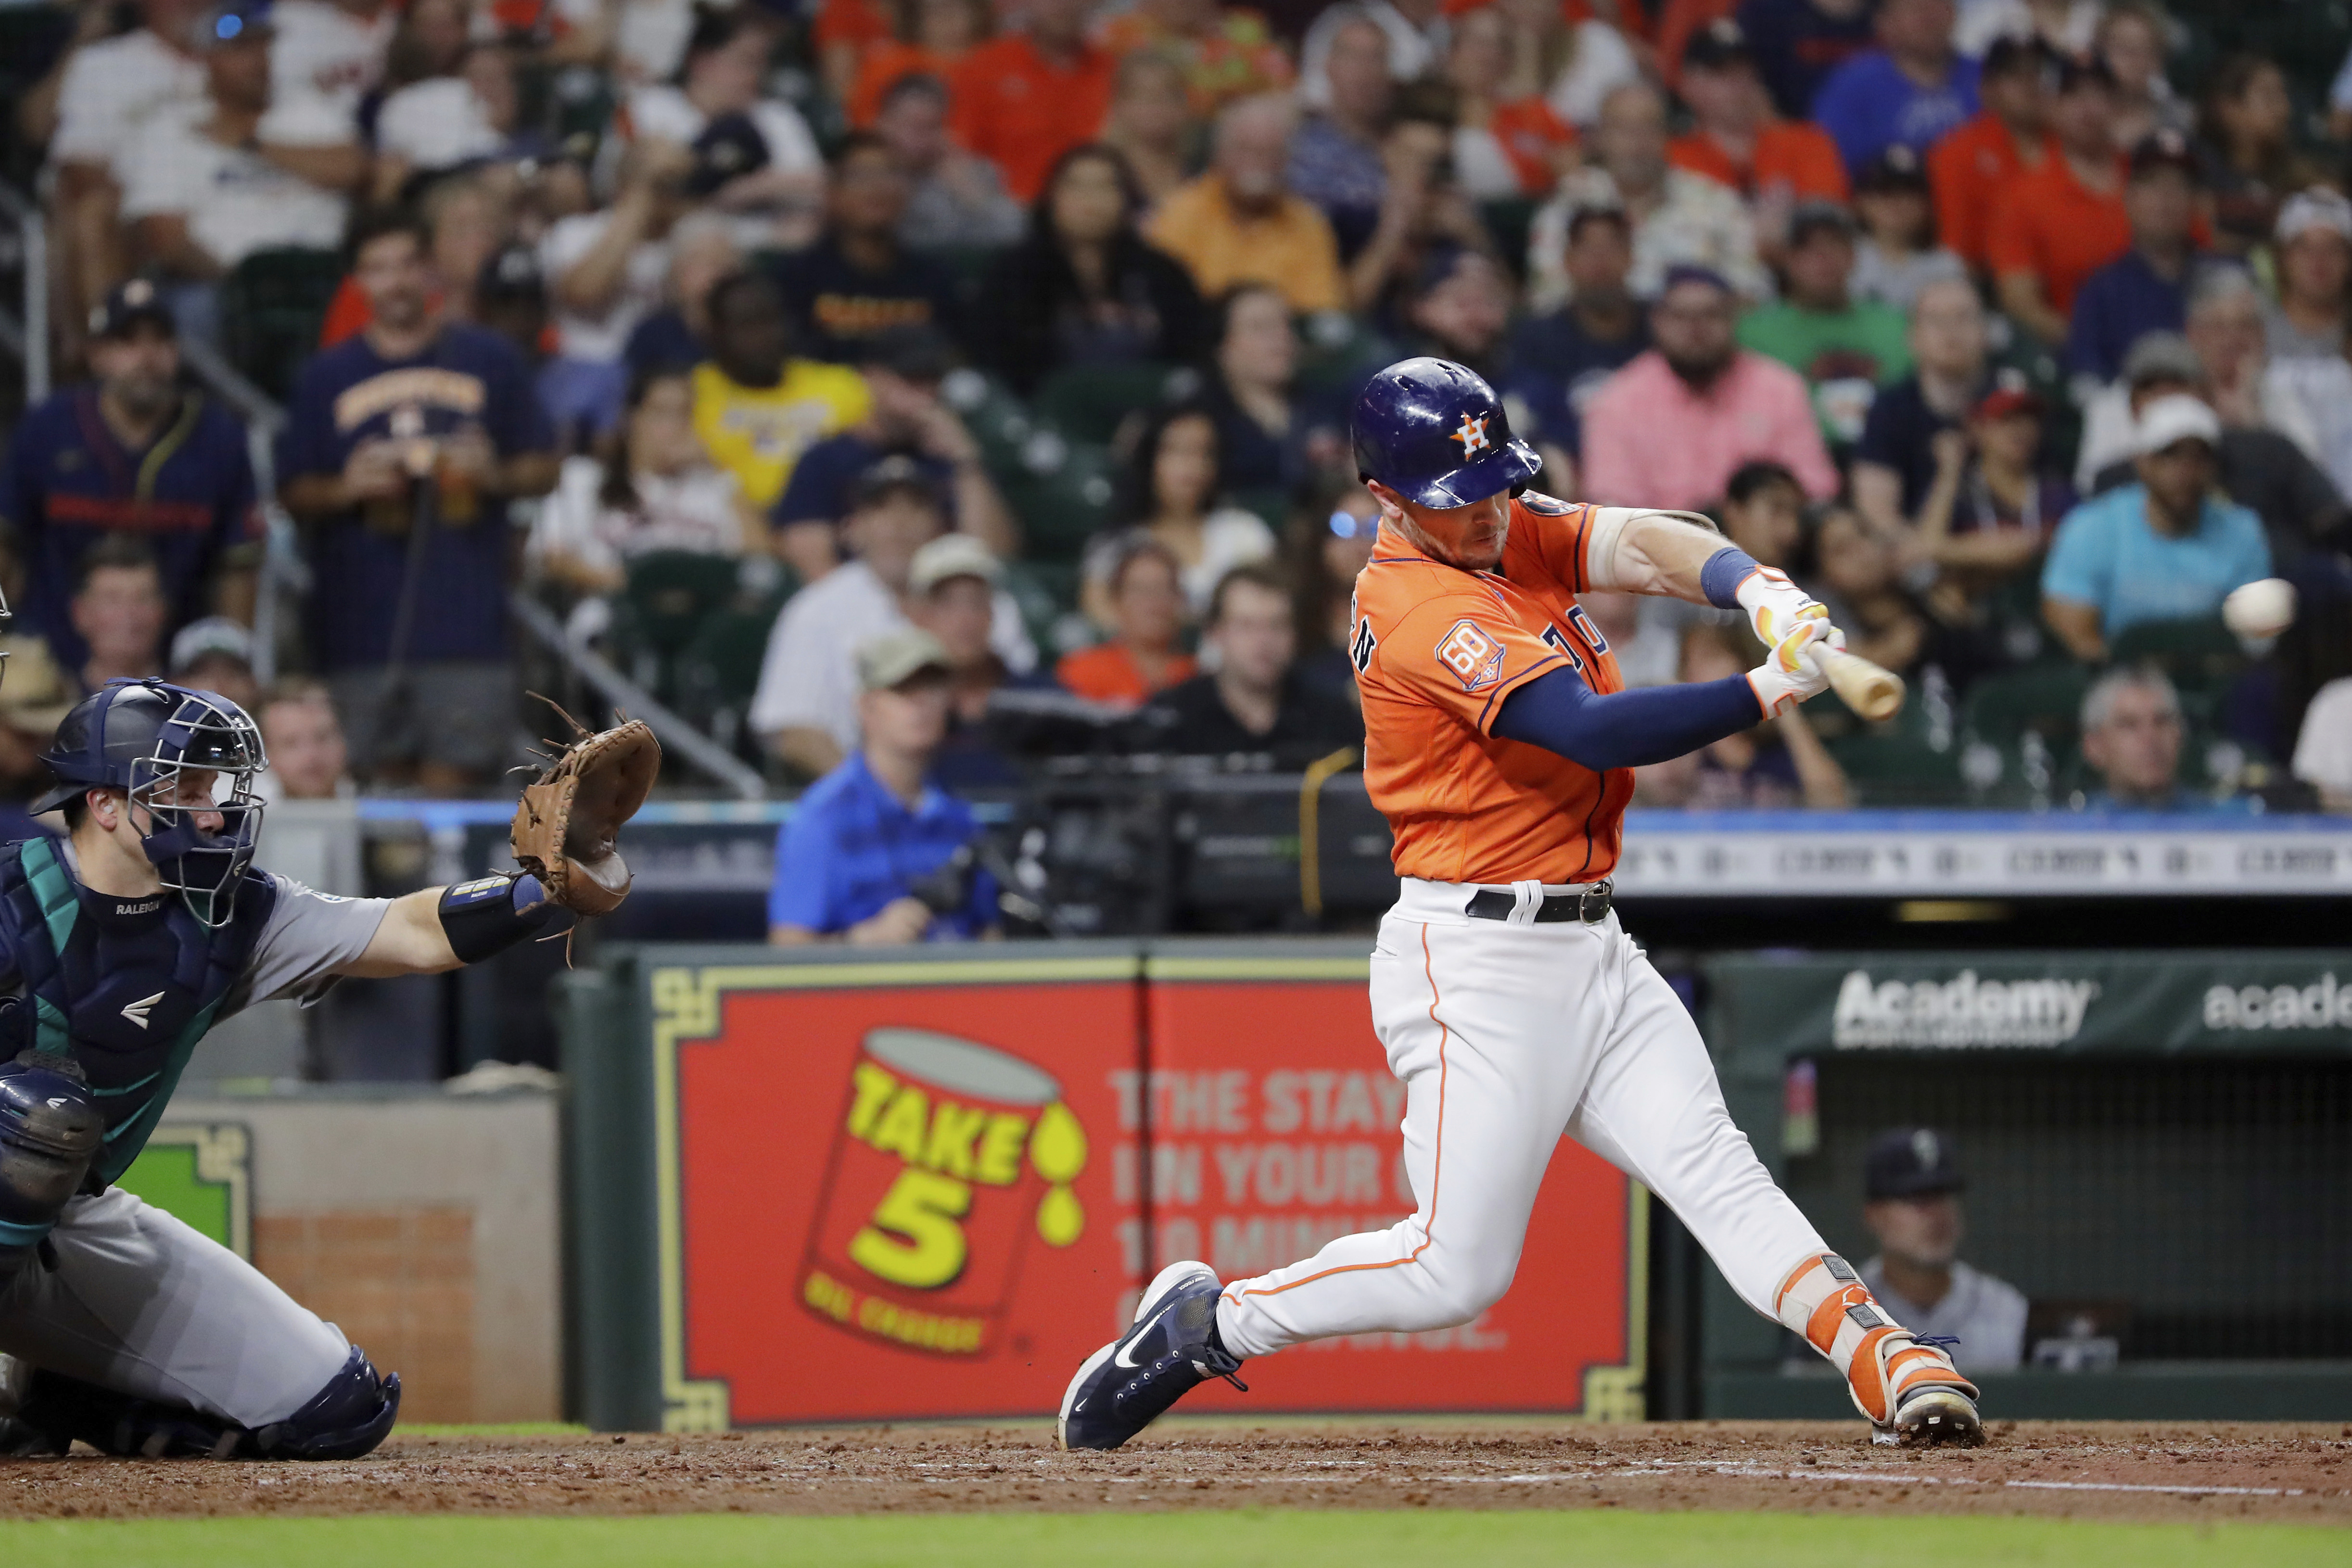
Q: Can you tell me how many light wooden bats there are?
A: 1